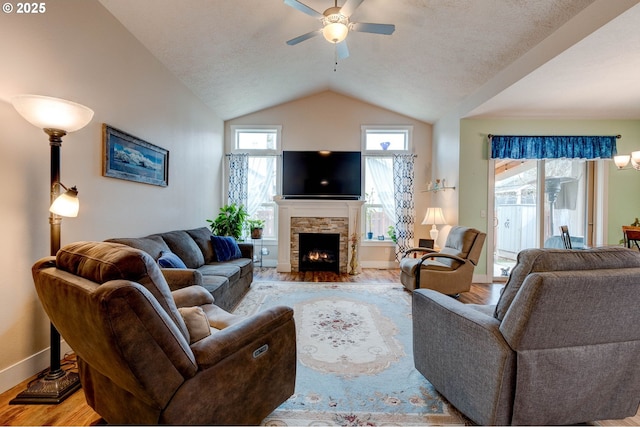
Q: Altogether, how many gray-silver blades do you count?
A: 5